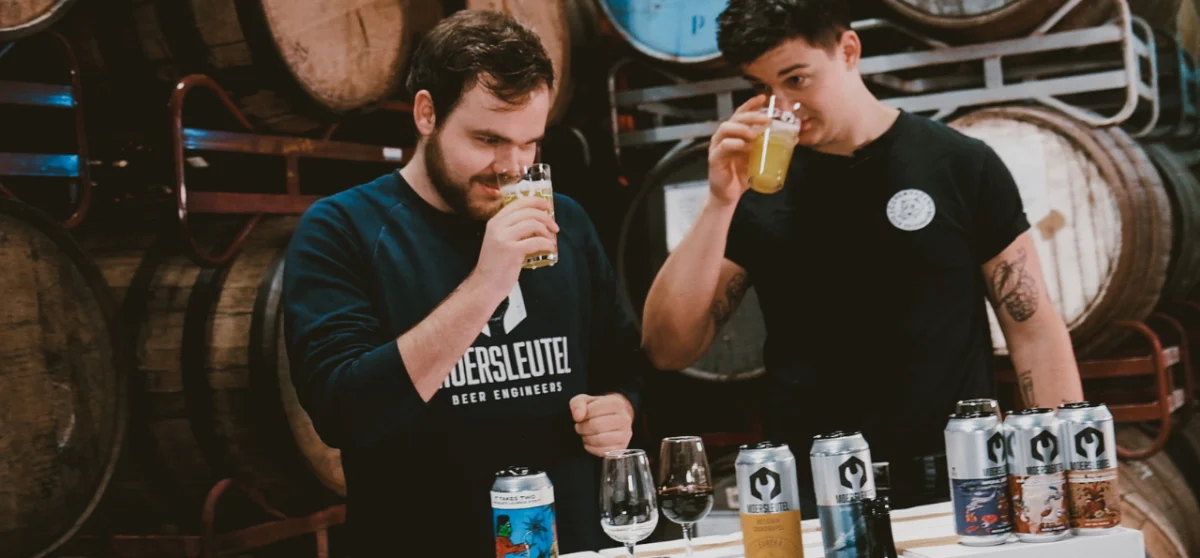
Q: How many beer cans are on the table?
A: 6